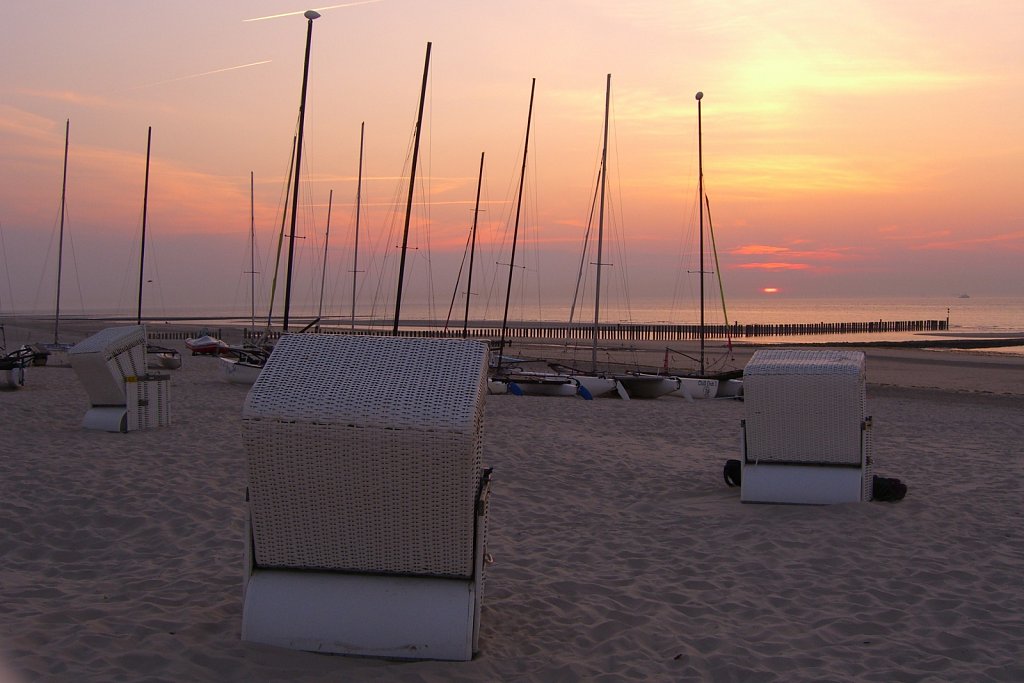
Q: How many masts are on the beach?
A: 11